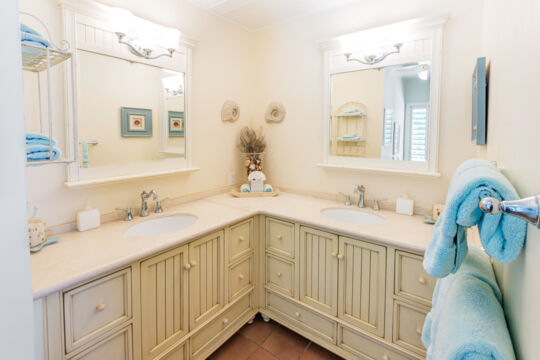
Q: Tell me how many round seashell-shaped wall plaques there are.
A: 2